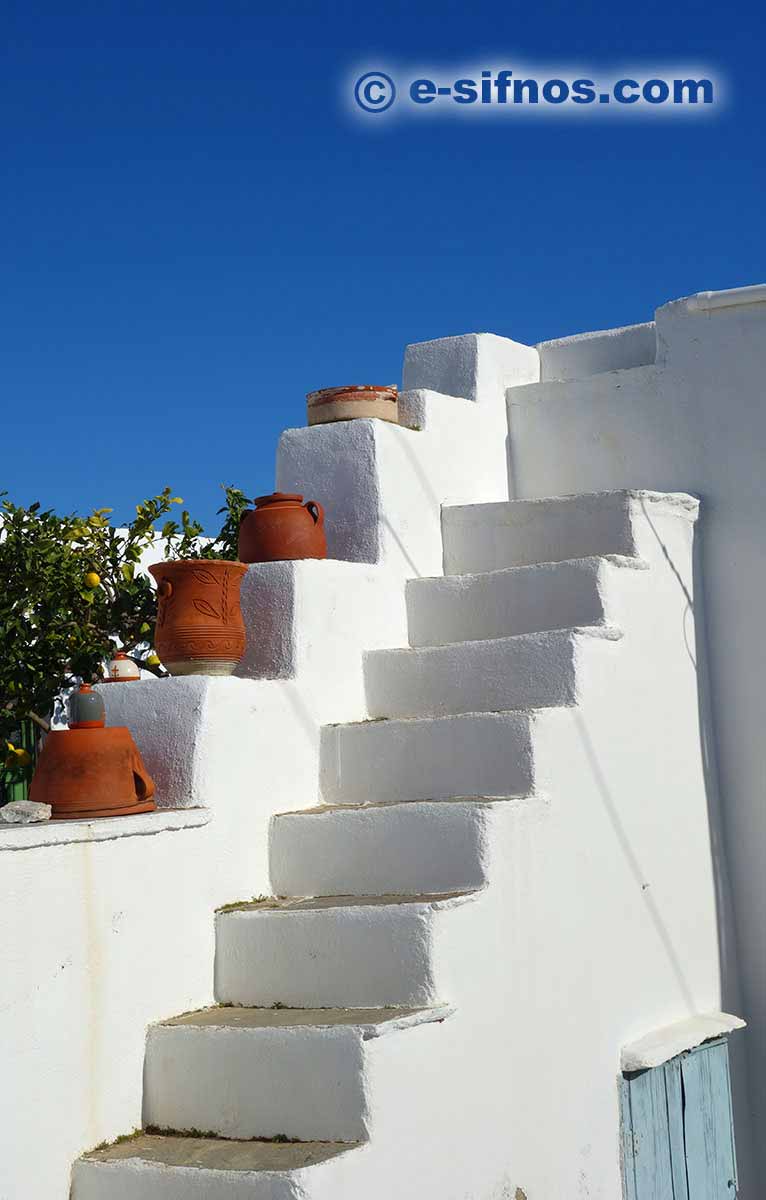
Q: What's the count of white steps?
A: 8